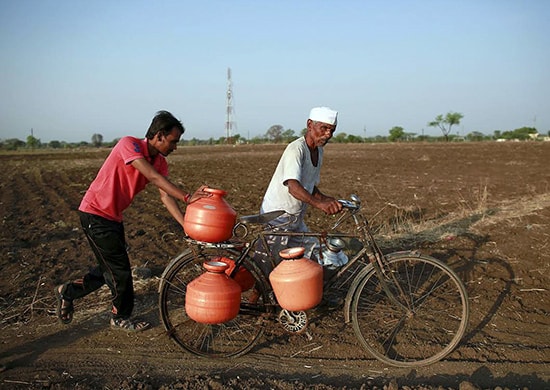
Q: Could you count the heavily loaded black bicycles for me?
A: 1